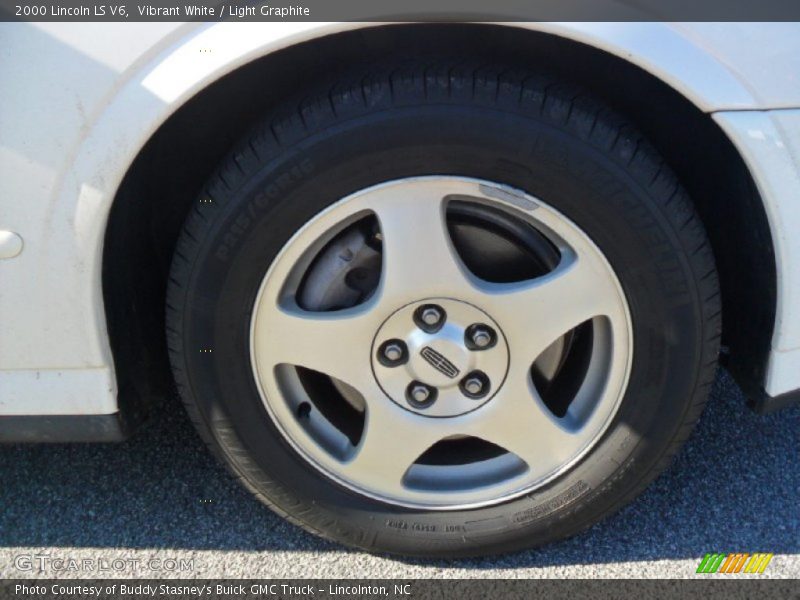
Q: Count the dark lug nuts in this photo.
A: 5